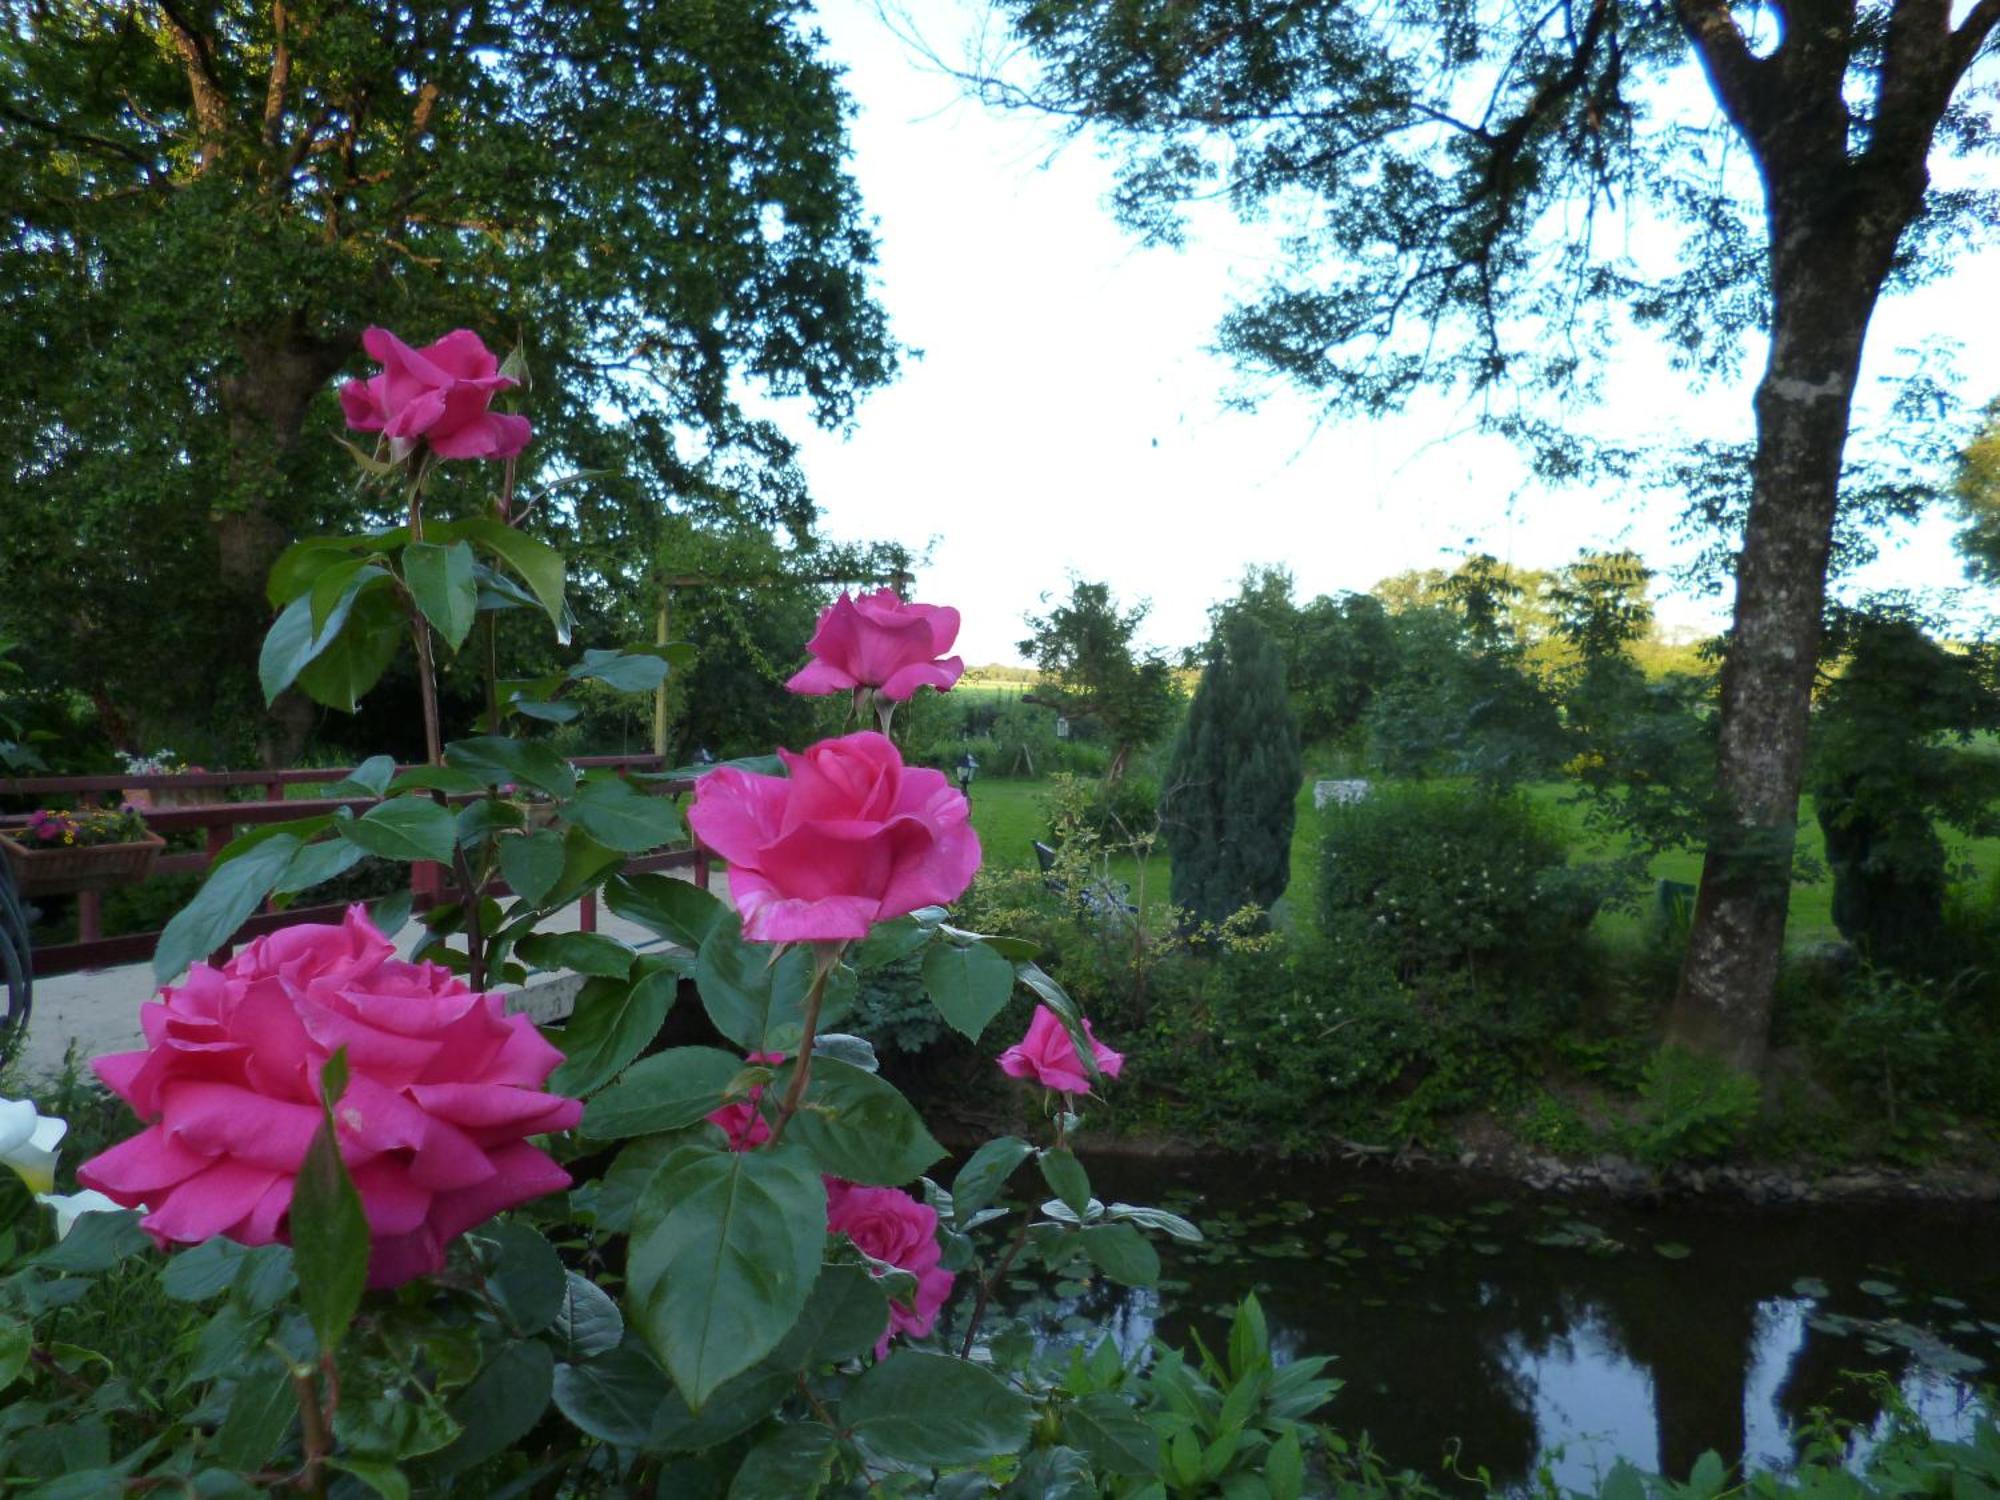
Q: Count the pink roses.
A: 7